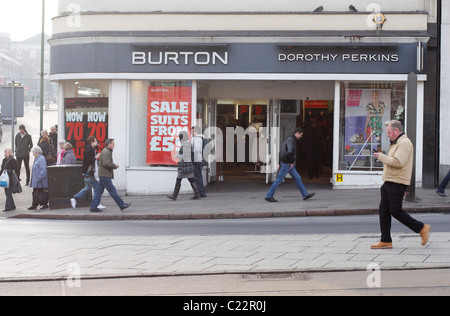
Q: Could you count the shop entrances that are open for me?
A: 2